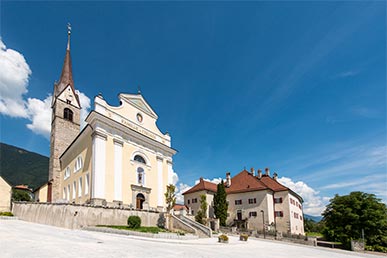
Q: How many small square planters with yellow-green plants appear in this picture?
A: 2